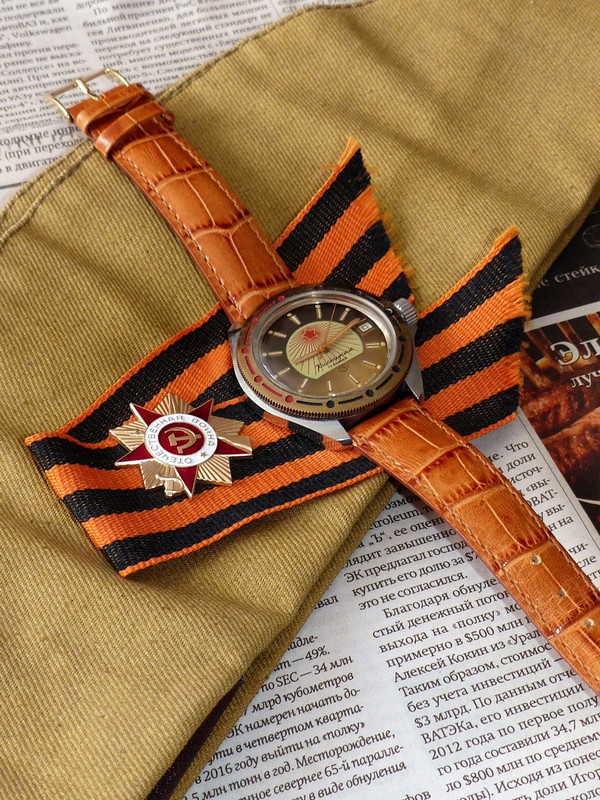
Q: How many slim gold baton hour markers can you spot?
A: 11